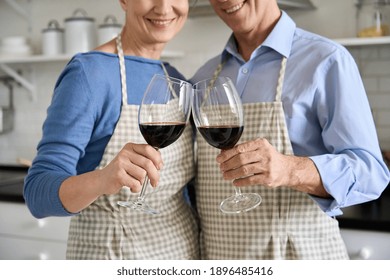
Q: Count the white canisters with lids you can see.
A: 3